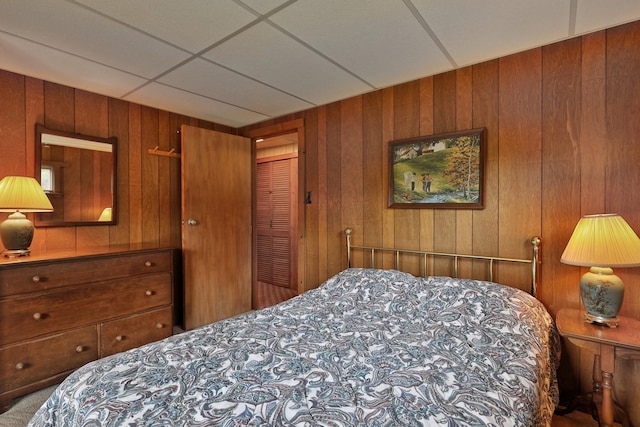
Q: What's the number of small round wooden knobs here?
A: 8